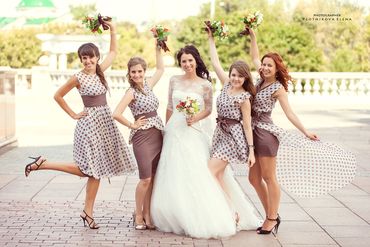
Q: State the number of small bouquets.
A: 5